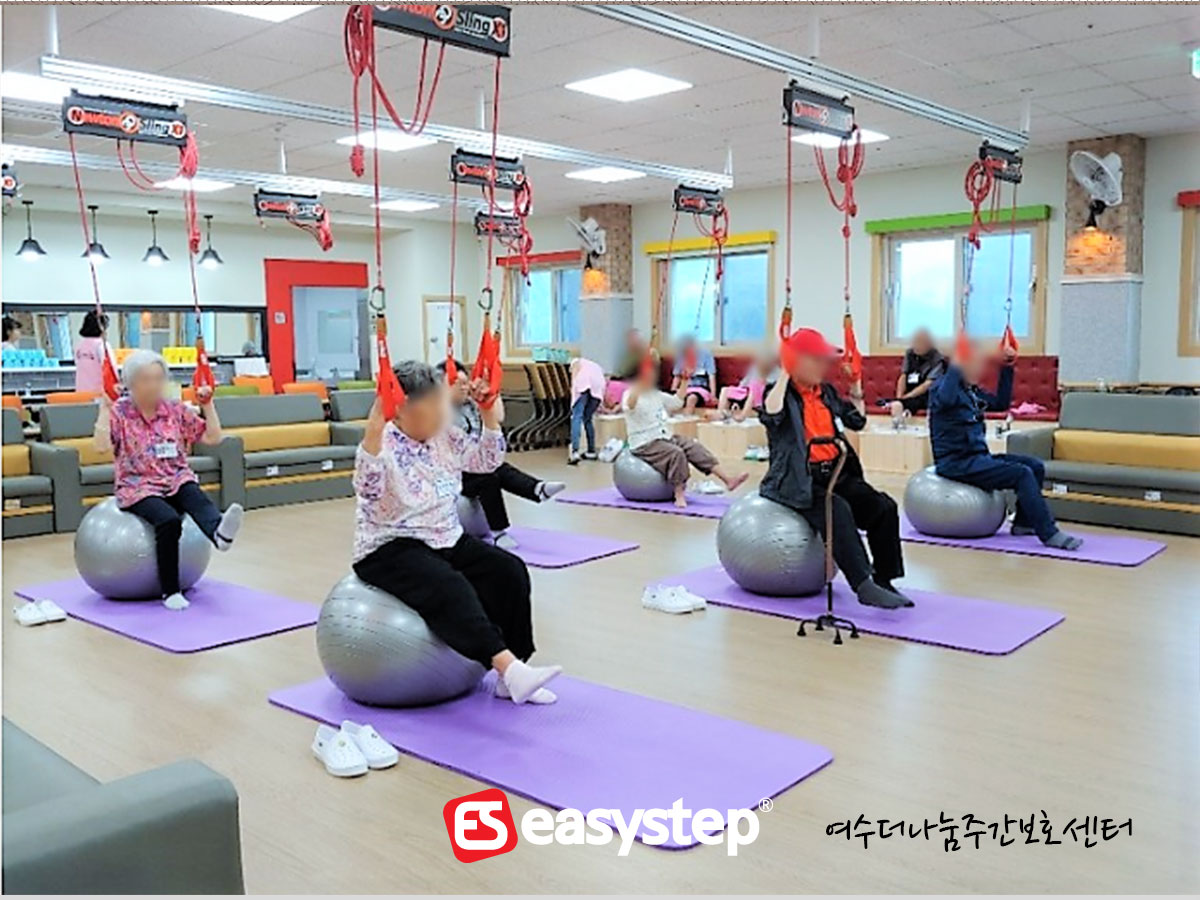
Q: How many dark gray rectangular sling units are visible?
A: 9